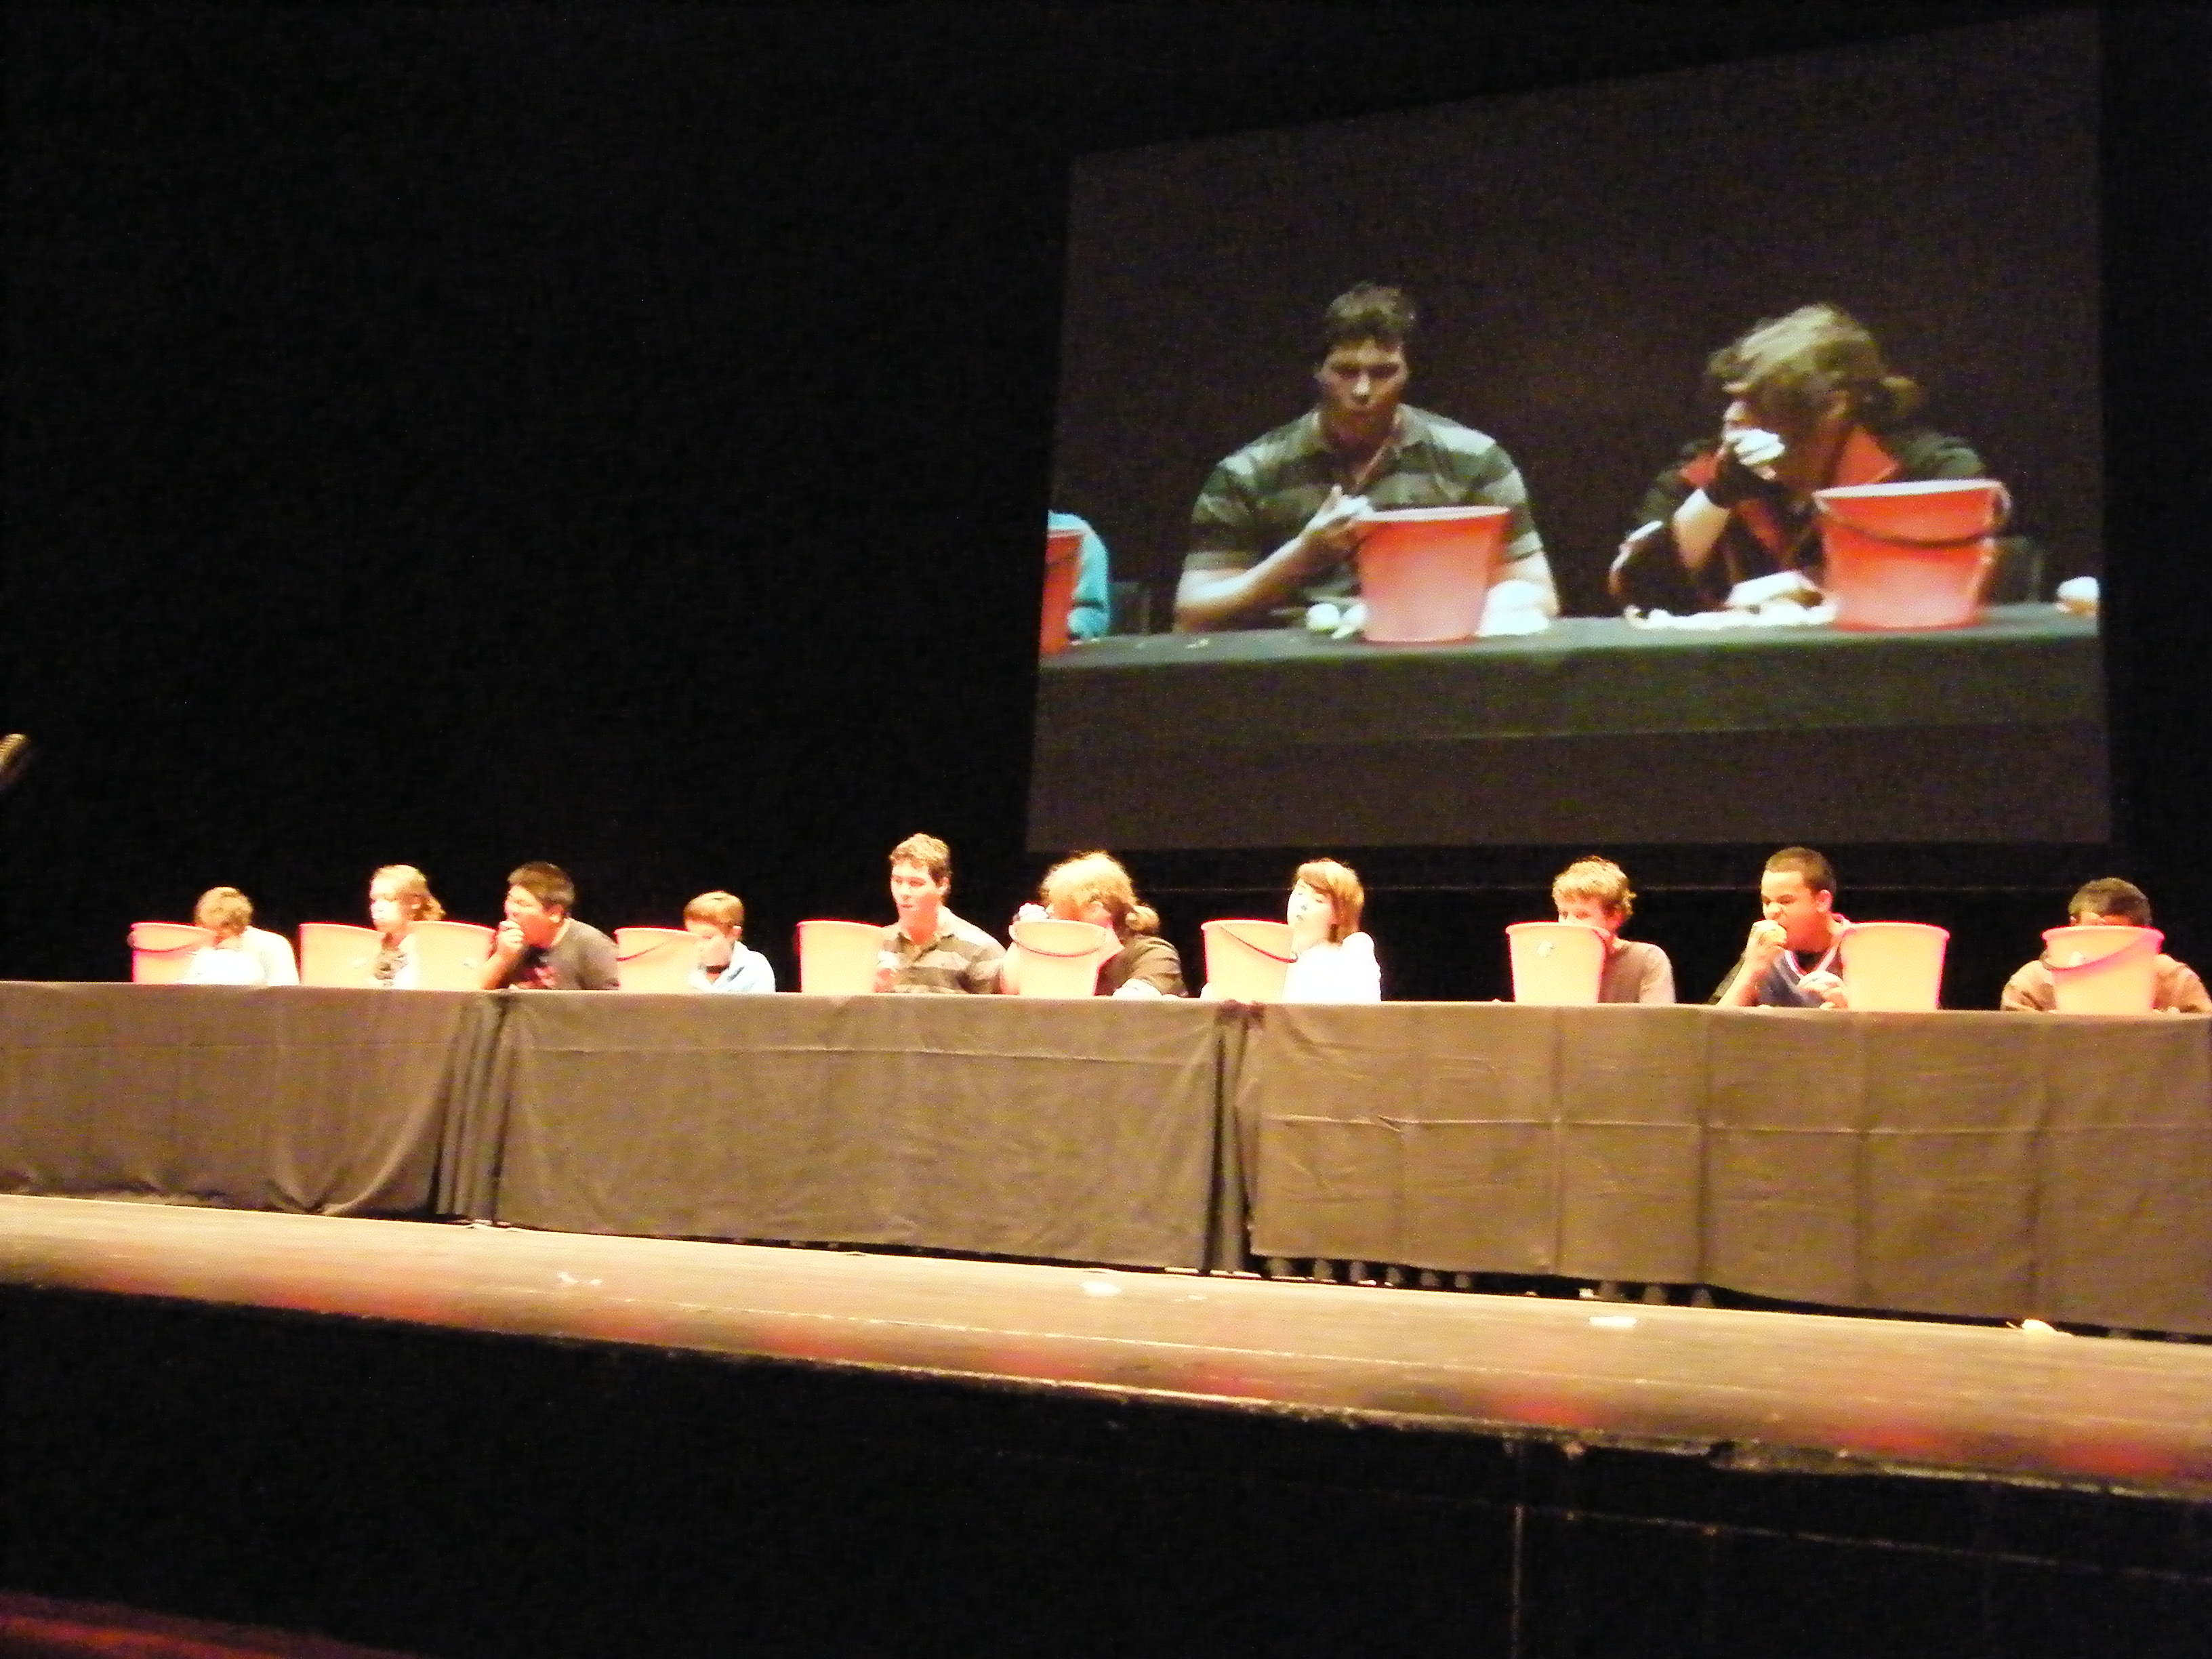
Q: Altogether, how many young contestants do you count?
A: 10